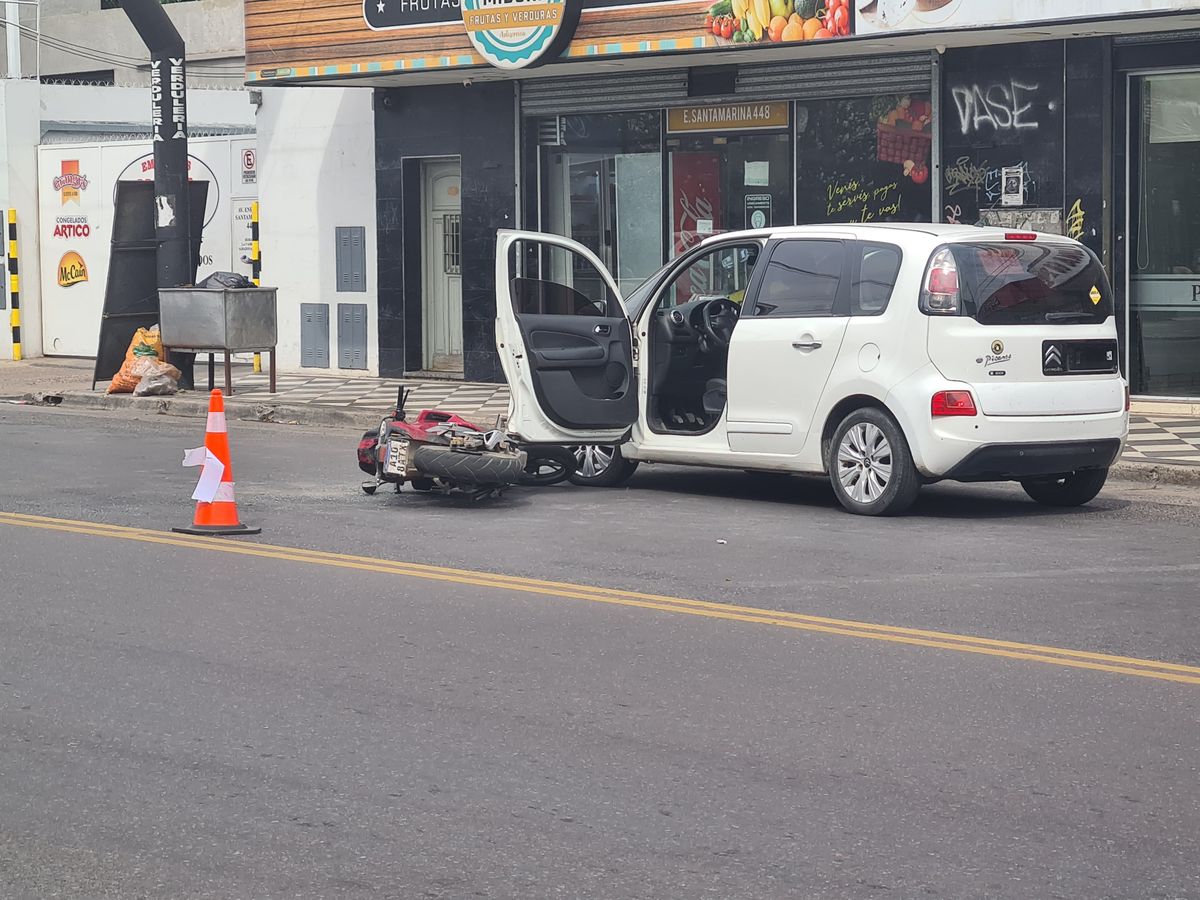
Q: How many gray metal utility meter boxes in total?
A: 3